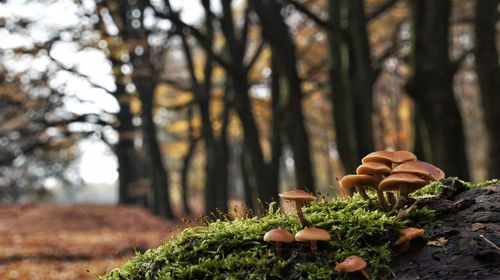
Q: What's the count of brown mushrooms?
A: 10